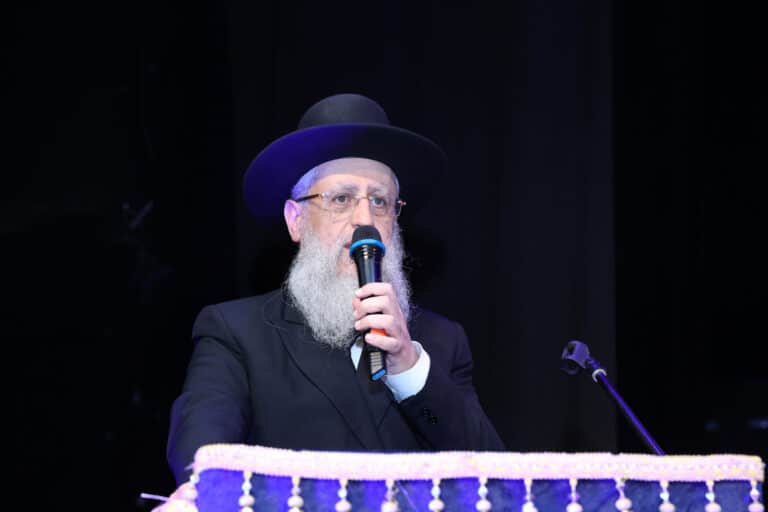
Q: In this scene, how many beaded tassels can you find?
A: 13